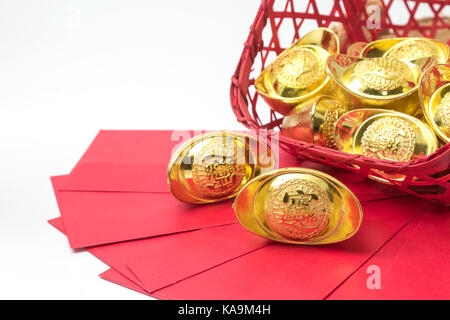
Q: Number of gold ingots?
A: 8